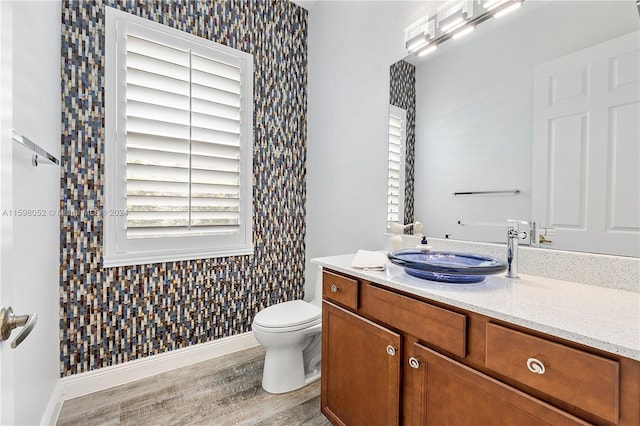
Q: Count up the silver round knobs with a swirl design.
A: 4